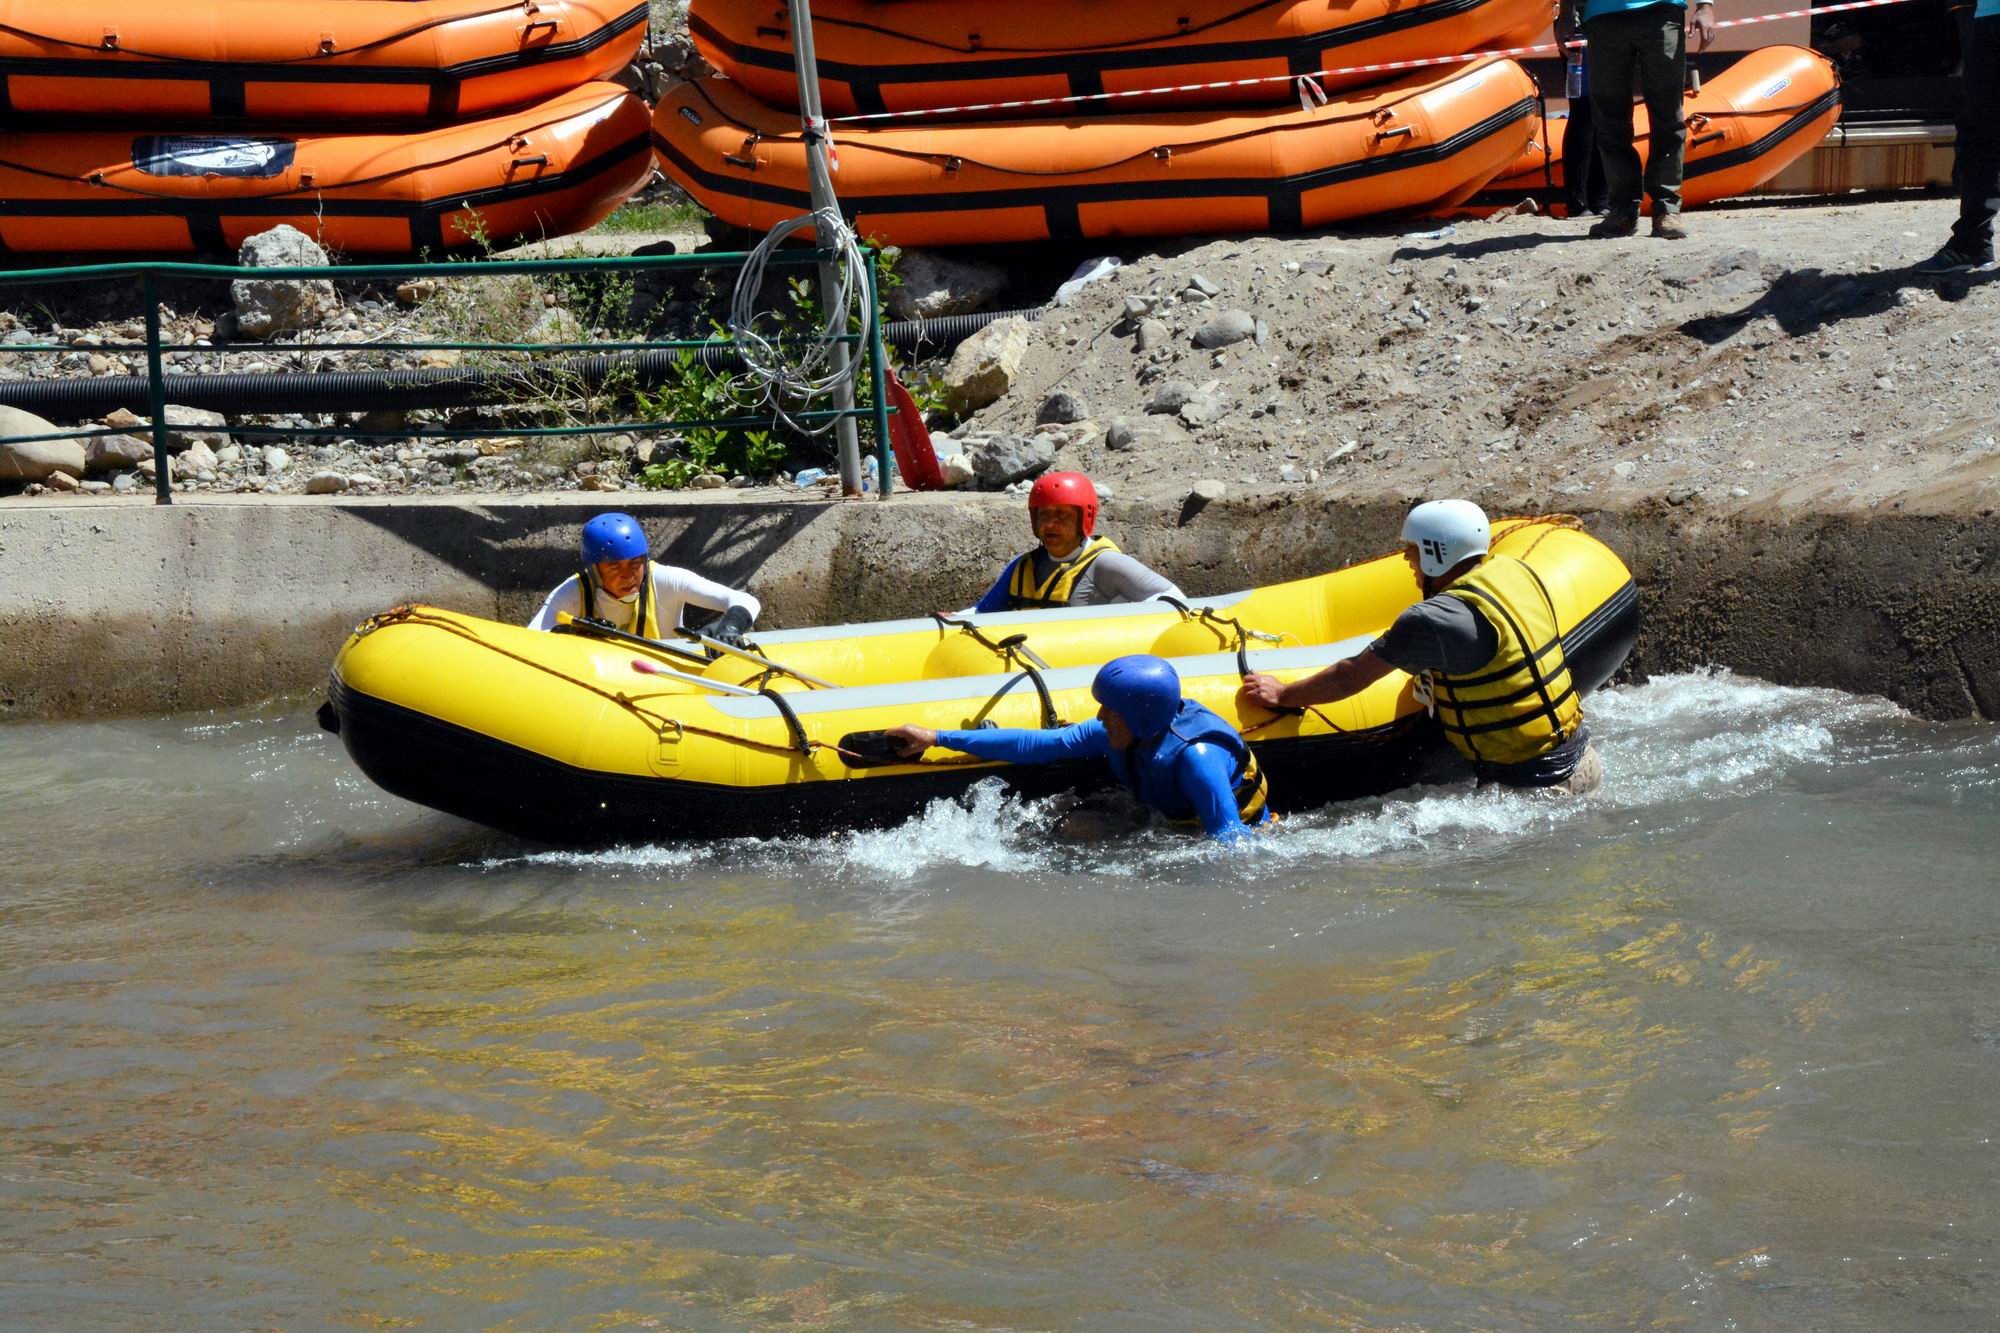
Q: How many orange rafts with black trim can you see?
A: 5